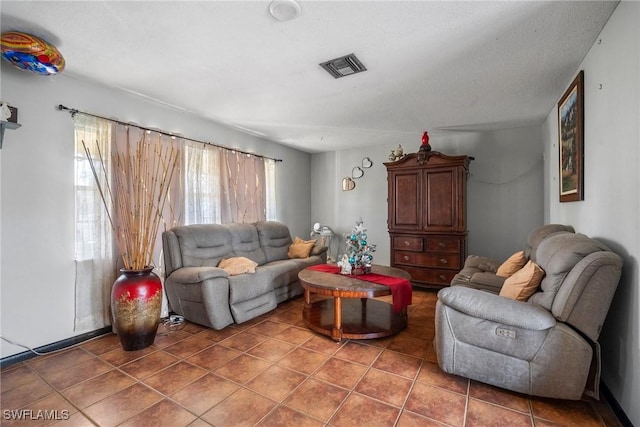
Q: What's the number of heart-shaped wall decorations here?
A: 3